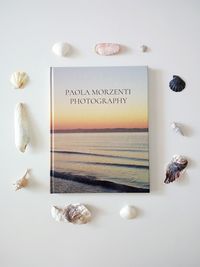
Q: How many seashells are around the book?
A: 11